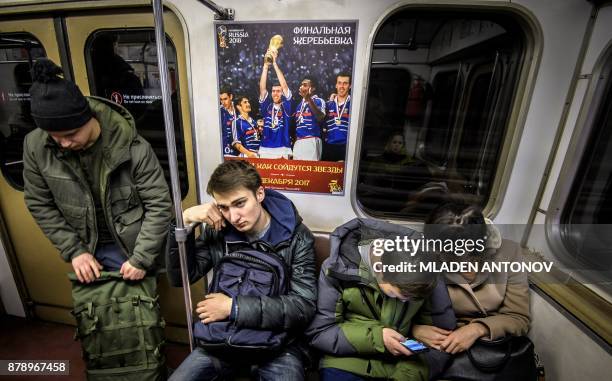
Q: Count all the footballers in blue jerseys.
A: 5